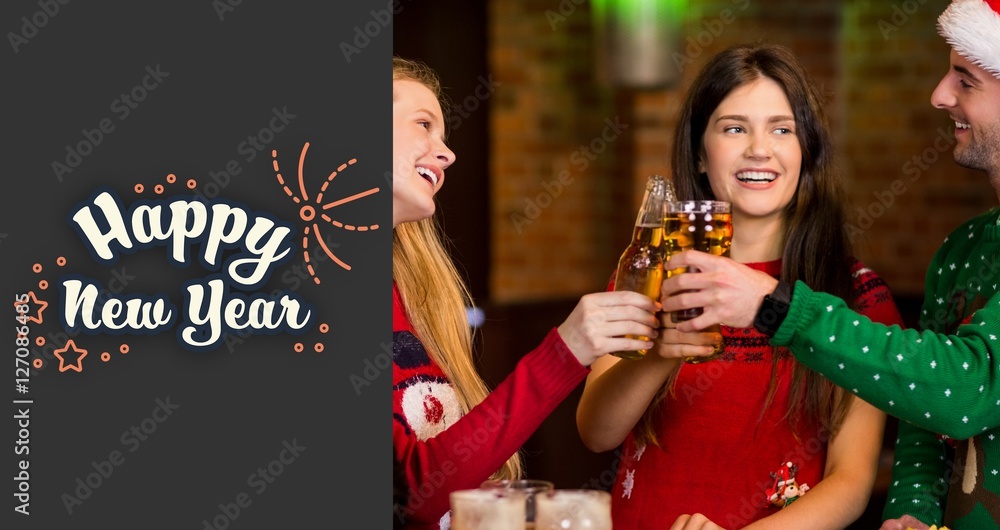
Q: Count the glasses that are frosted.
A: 2